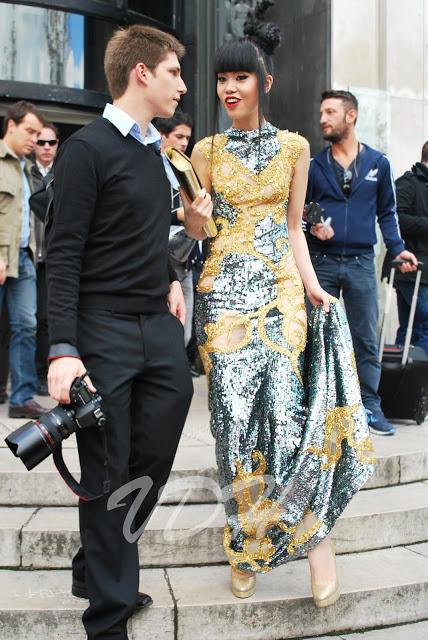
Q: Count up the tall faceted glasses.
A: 0